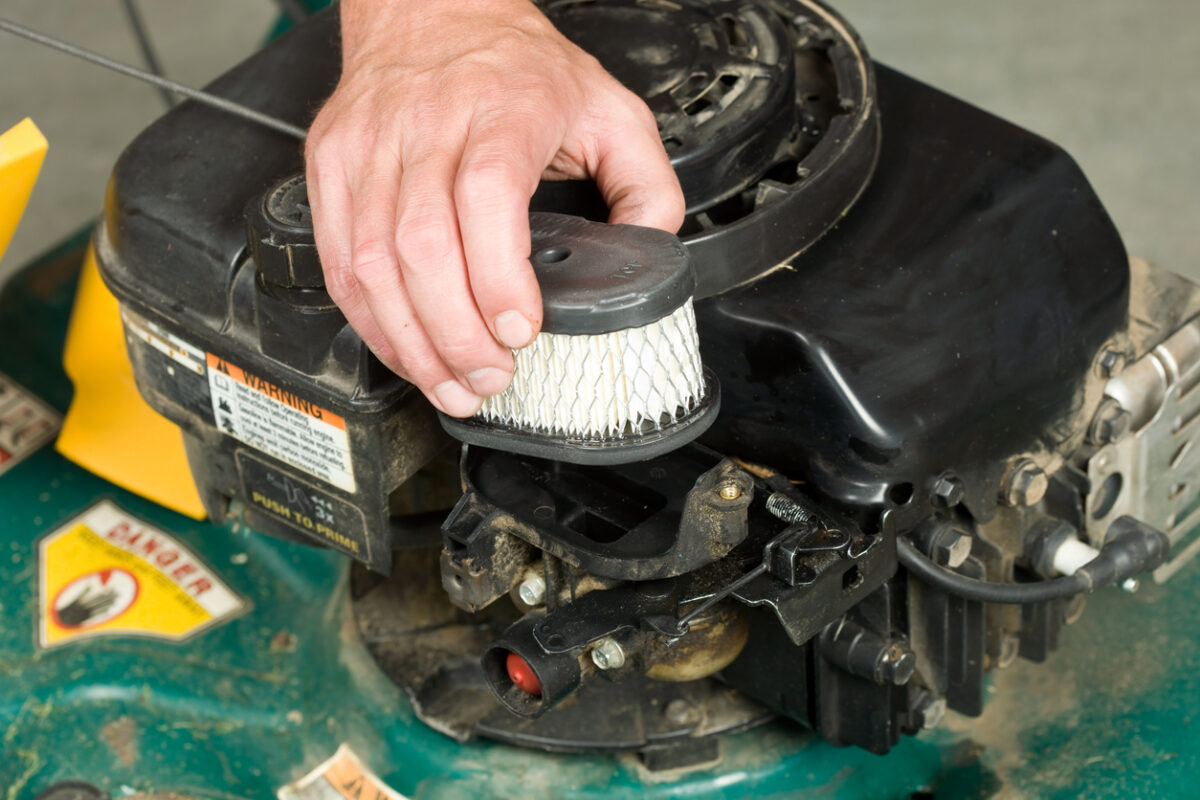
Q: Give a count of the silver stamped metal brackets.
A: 1